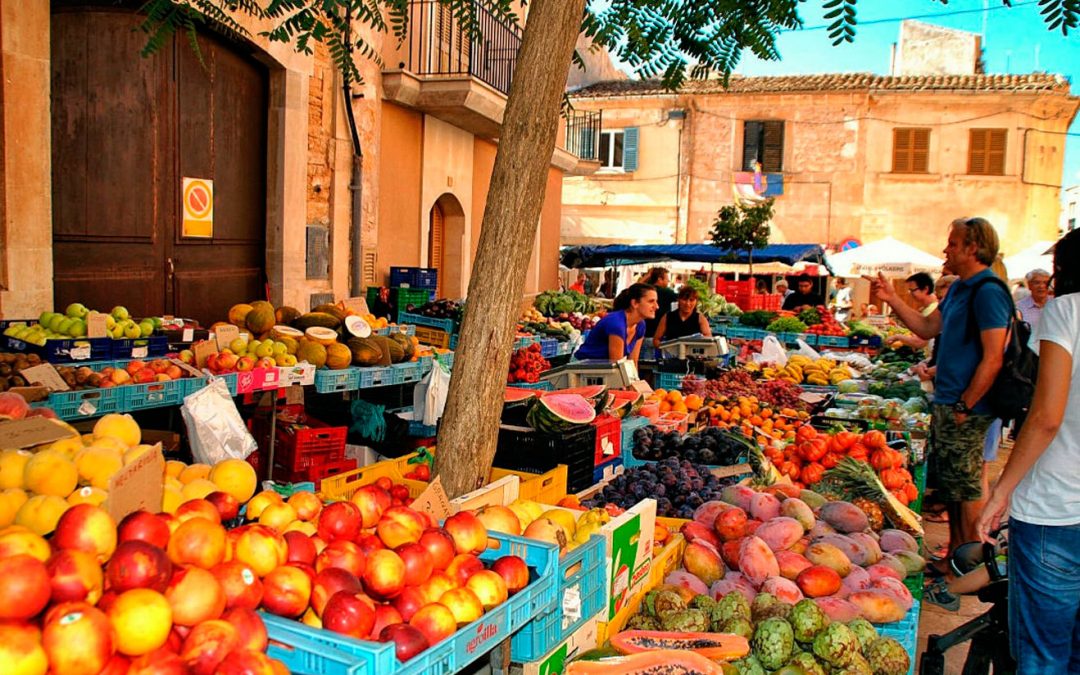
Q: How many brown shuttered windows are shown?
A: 2